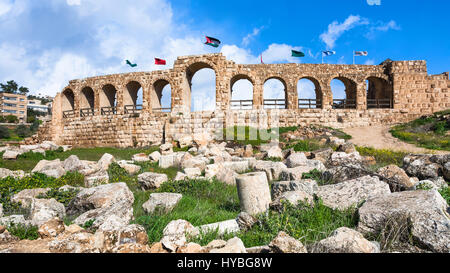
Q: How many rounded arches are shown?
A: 11